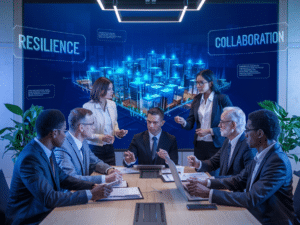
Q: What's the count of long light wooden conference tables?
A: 1